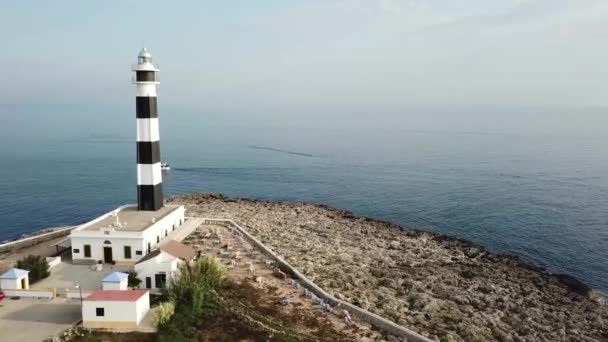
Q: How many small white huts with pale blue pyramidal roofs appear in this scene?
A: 2